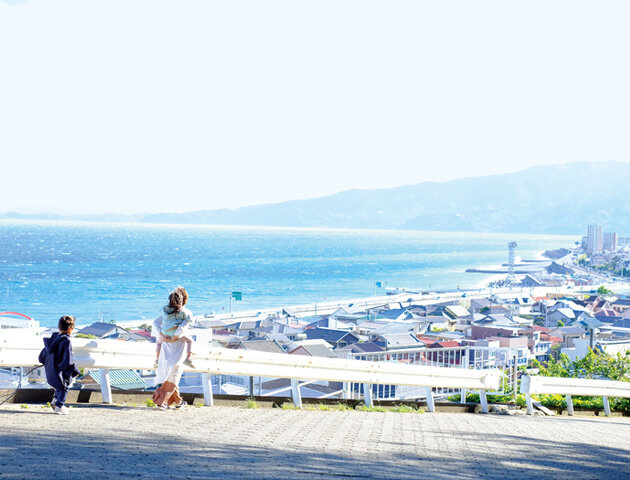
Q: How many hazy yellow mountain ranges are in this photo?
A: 0